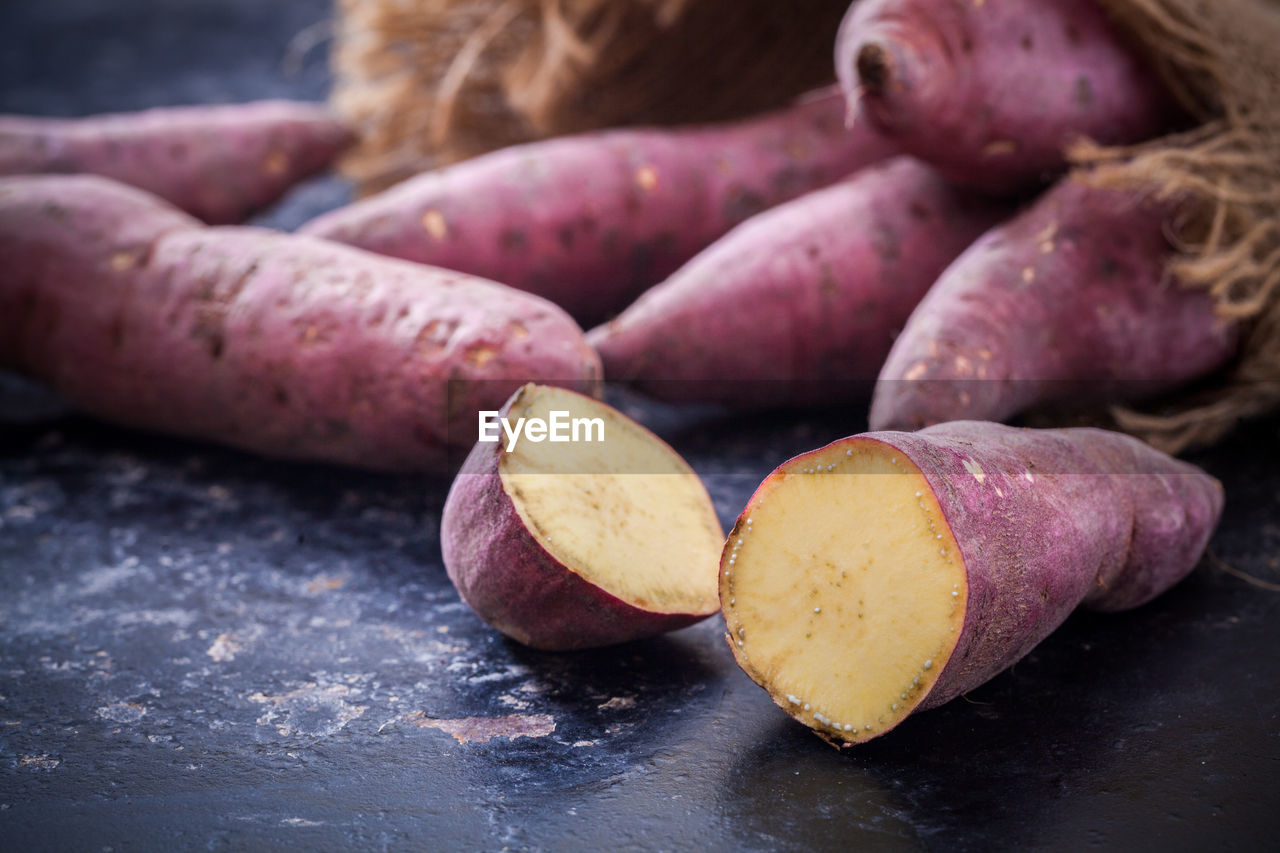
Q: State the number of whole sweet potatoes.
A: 6